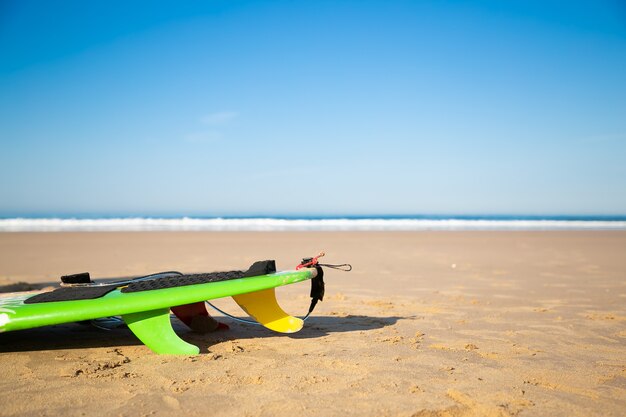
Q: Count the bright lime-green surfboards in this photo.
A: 1